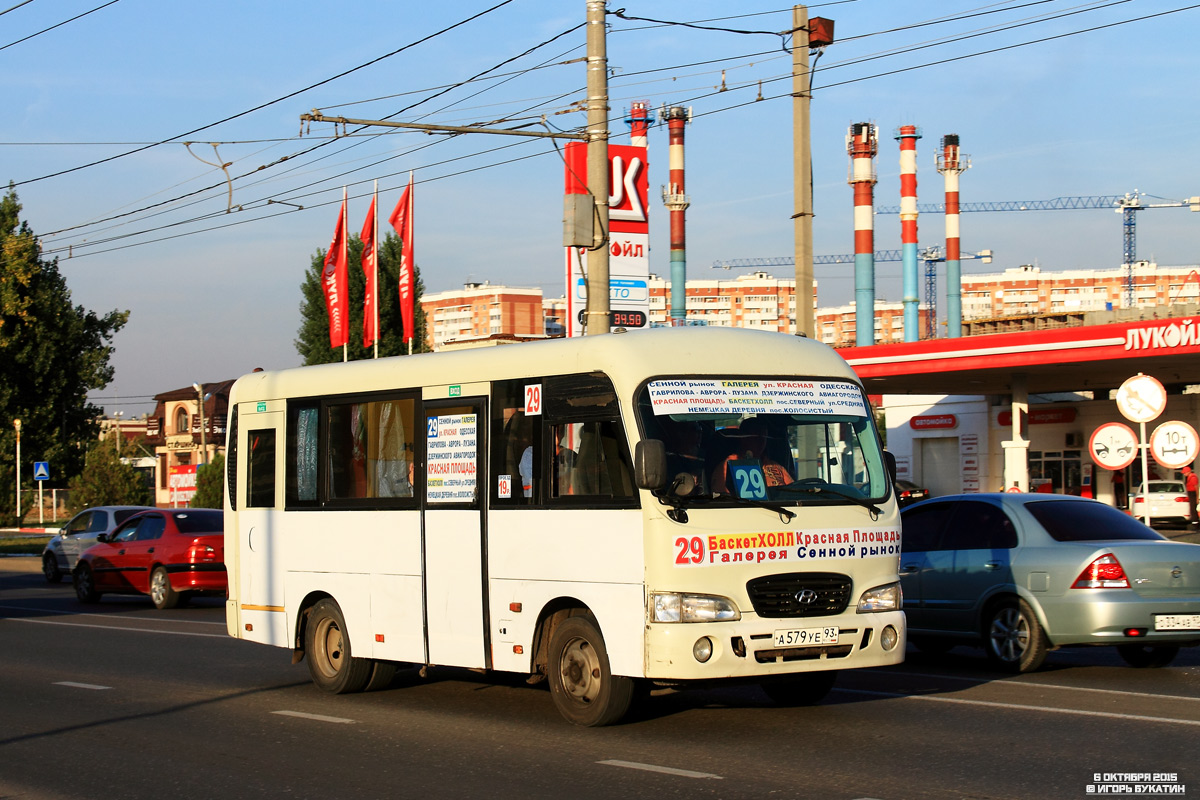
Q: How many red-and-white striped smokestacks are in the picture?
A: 5